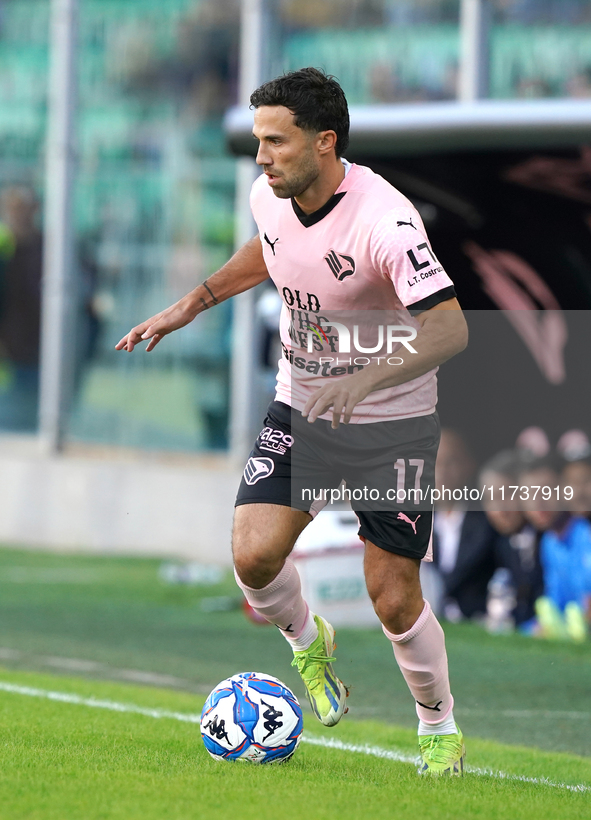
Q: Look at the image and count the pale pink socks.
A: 2